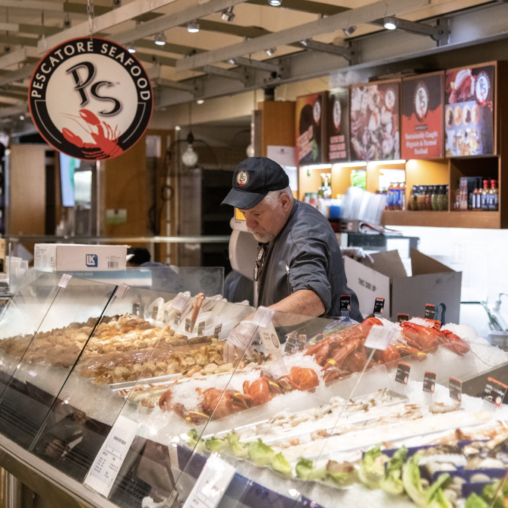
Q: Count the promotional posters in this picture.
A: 5